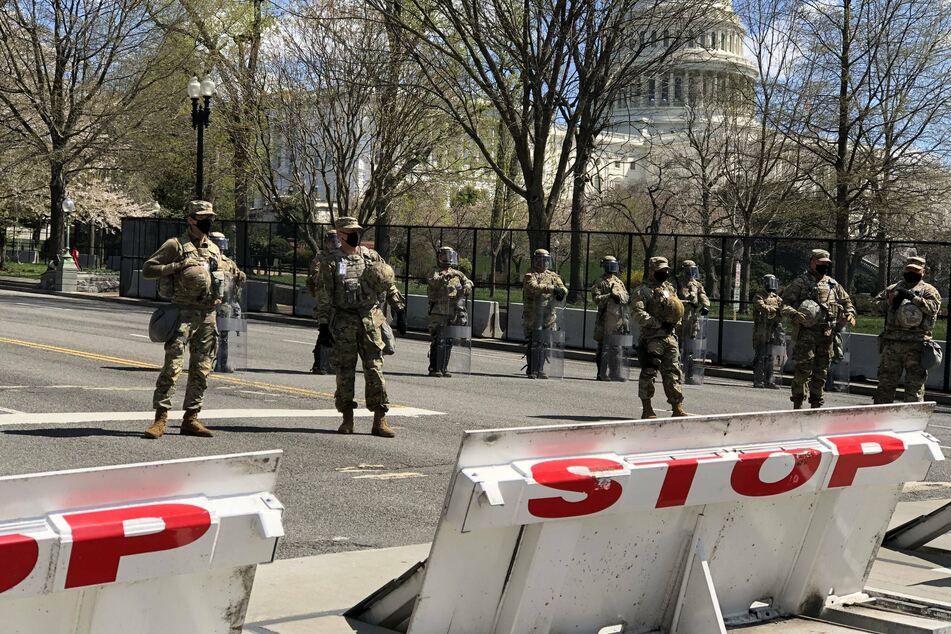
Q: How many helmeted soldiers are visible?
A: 7